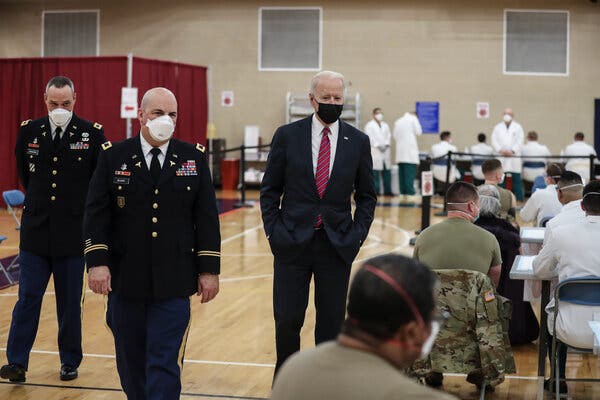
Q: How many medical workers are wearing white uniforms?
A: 10